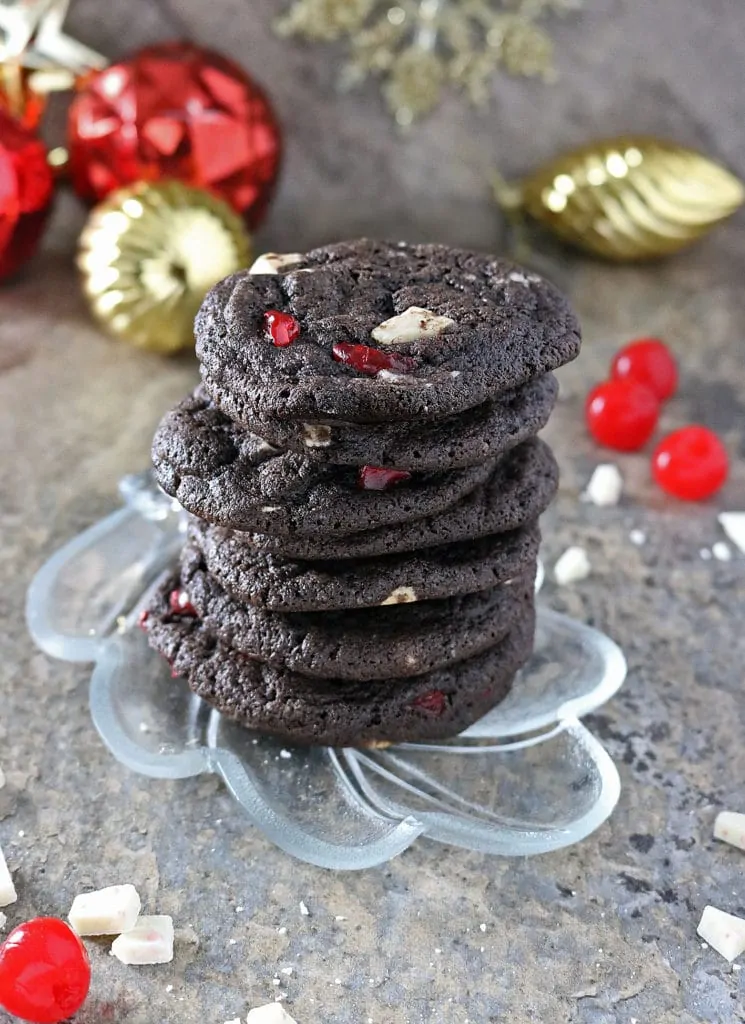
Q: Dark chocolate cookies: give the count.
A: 7